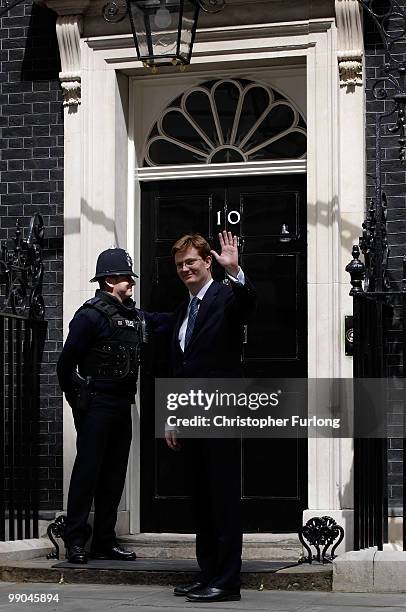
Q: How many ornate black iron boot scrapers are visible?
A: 2